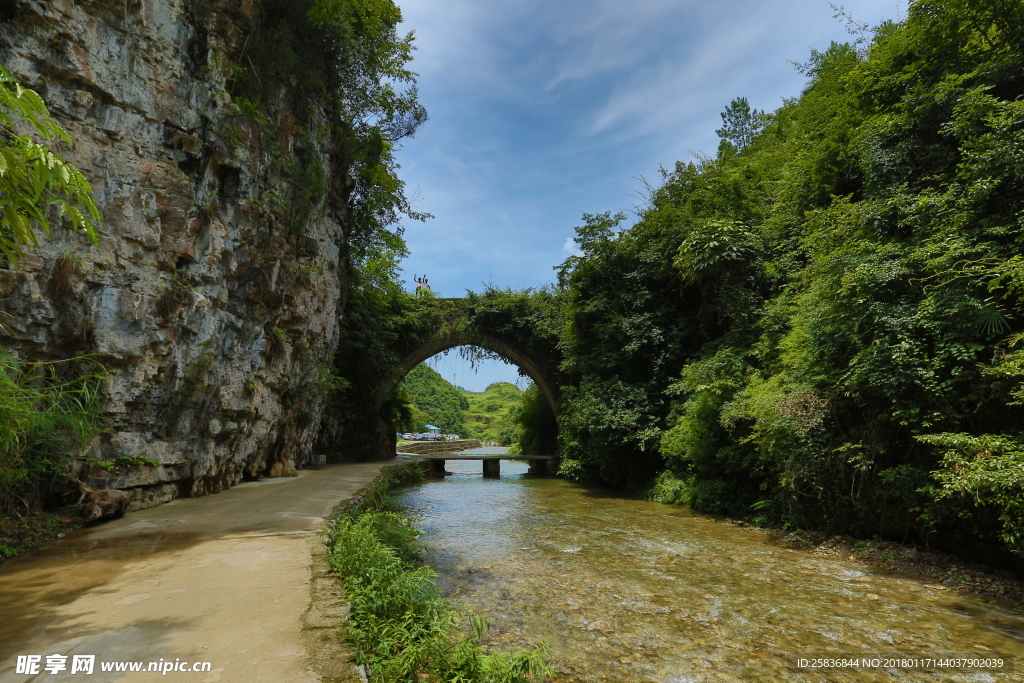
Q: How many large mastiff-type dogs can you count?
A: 0